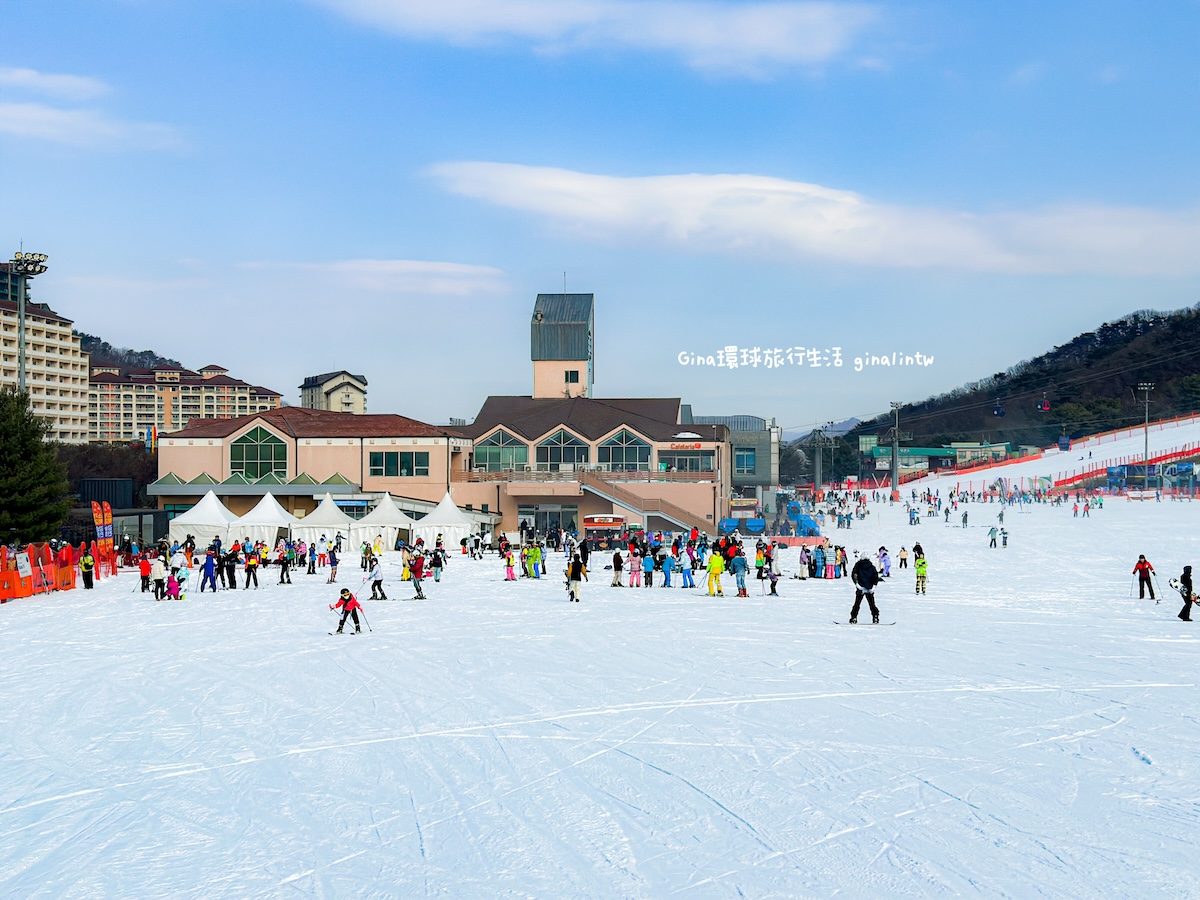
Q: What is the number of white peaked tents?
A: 5